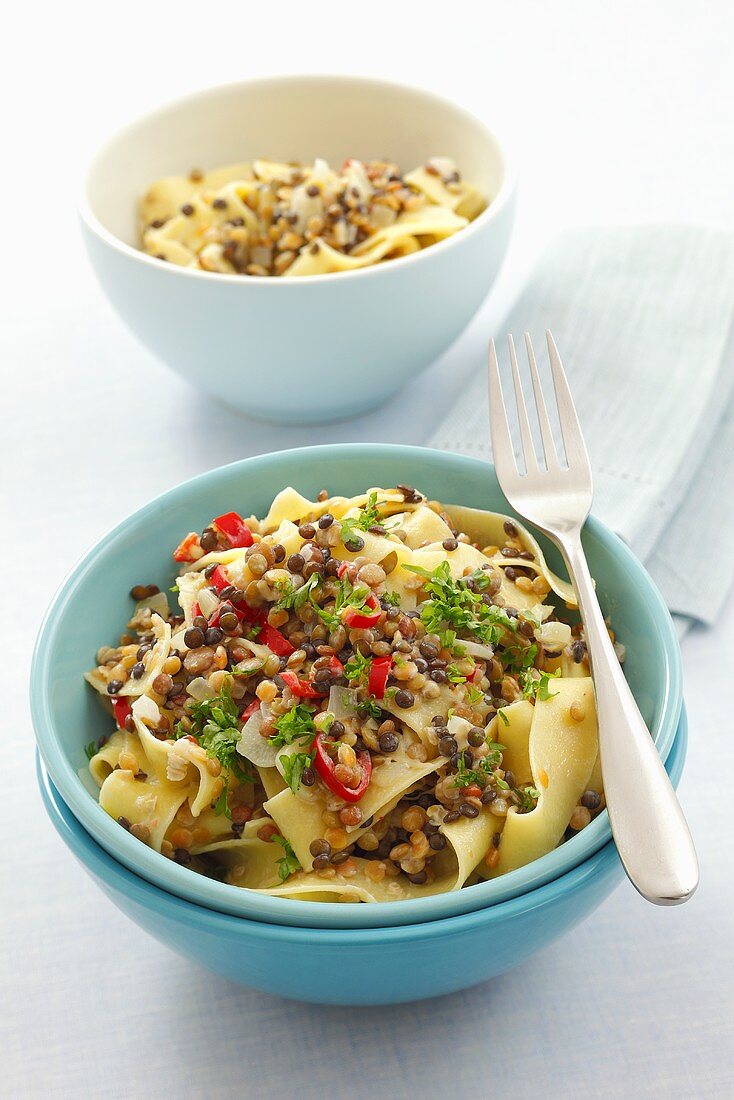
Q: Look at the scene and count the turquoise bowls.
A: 2